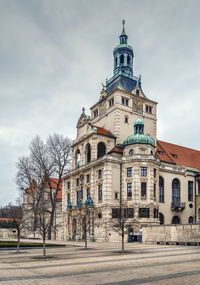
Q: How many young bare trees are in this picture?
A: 4